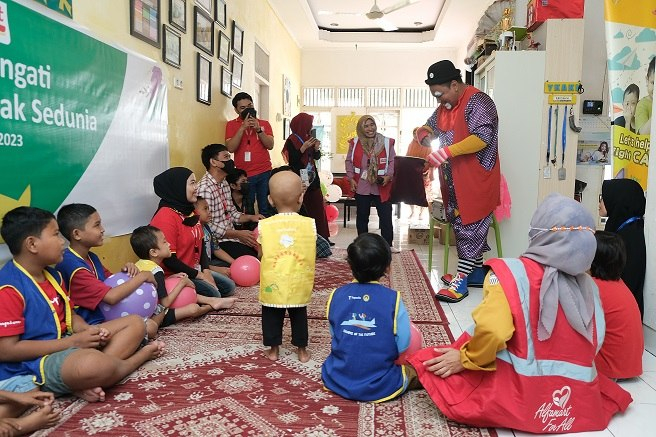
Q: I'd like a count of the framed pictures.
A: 11